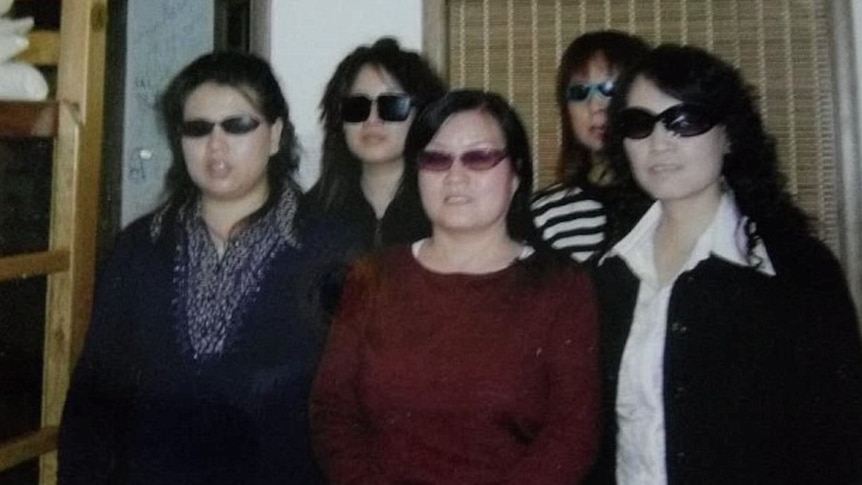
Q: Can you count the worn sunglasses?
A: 5